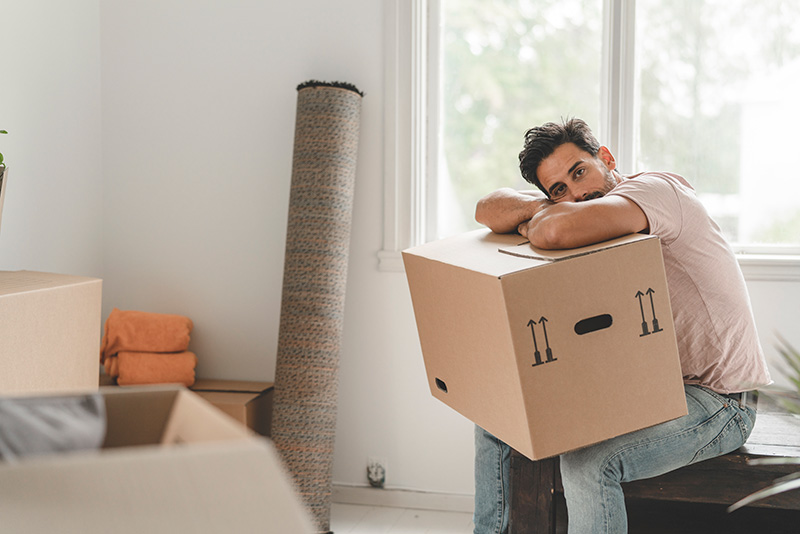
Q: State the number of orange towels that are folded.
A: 2